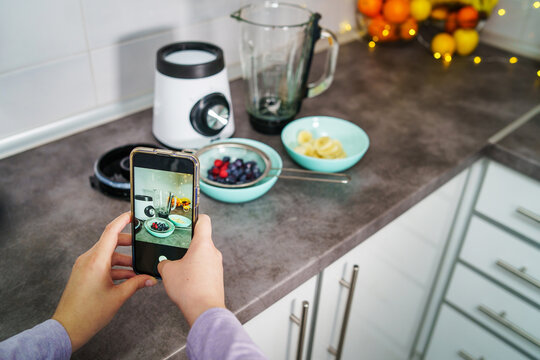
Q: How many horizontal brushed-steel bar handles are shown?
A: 4